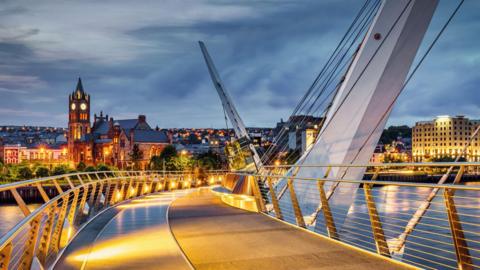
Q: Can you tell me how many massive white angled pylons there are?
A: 2